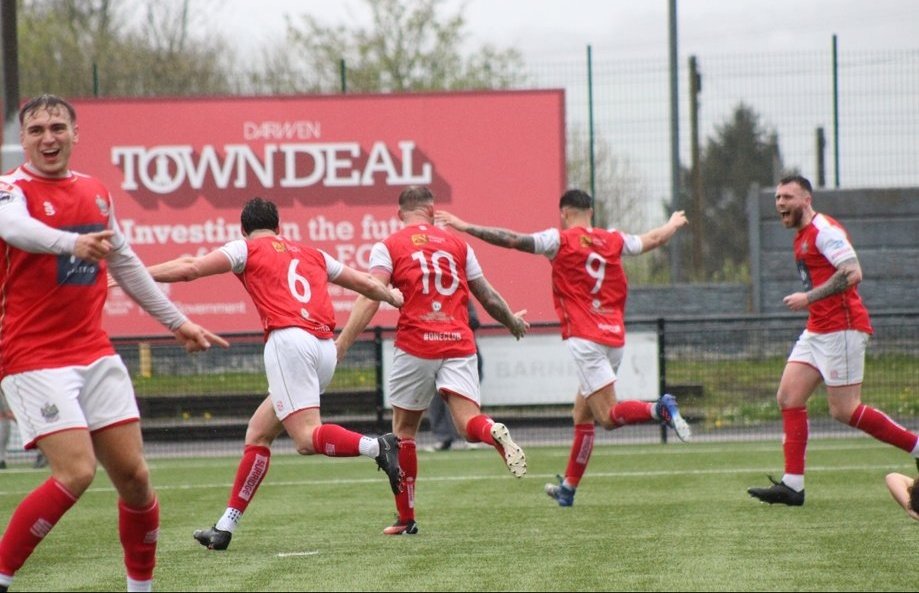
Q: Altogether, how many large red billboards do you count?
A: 1